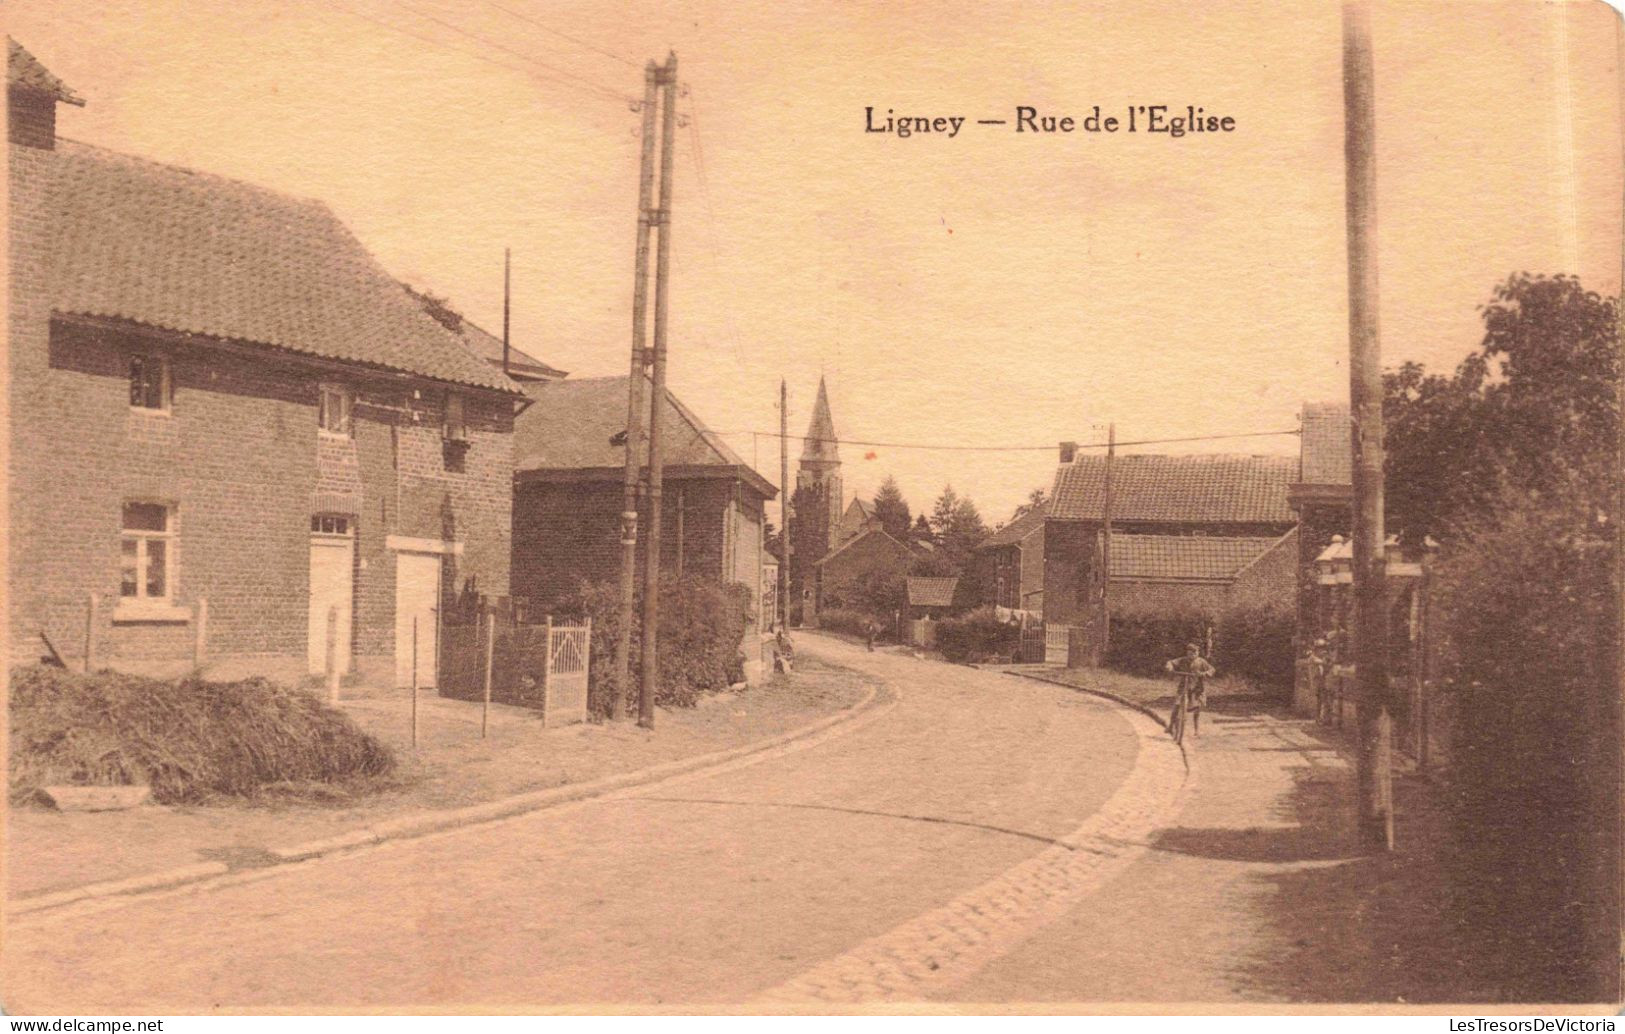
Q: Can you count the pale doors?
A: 2